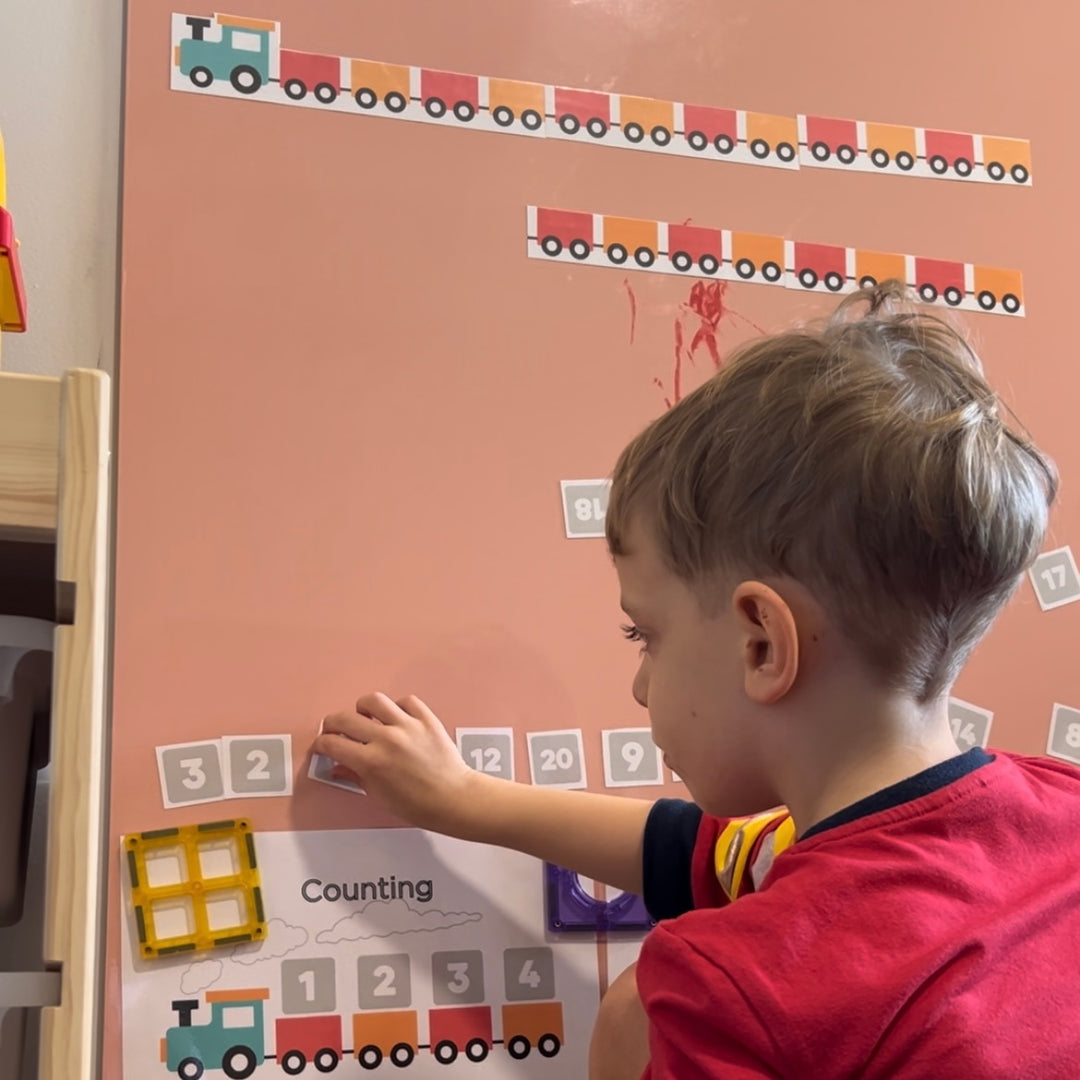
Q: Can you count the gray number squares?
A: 14